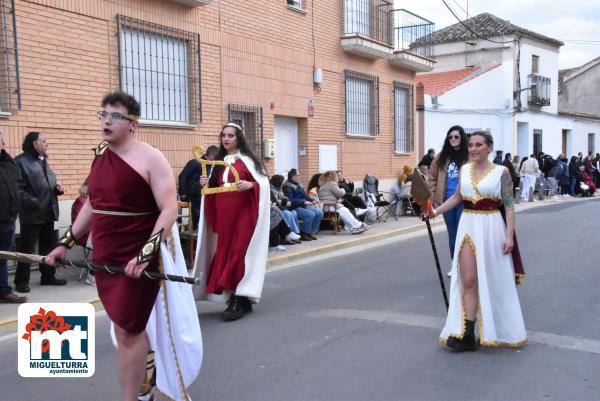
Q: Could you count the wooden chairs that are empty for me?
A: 1